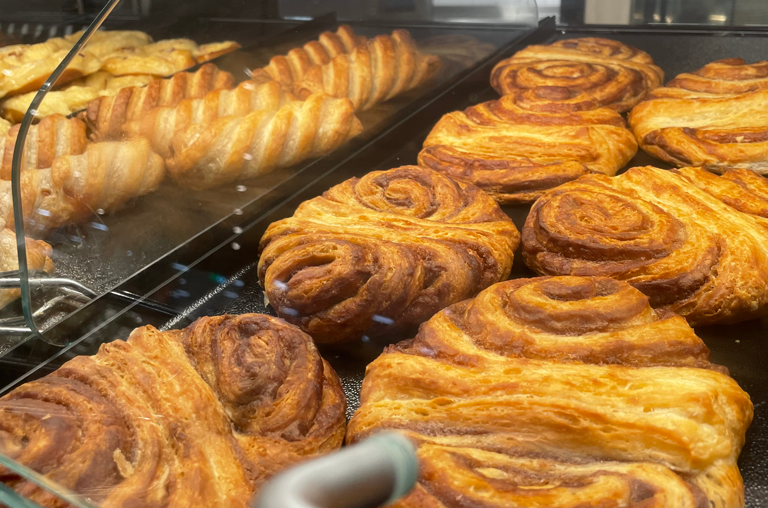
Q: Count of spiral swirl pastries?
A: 7